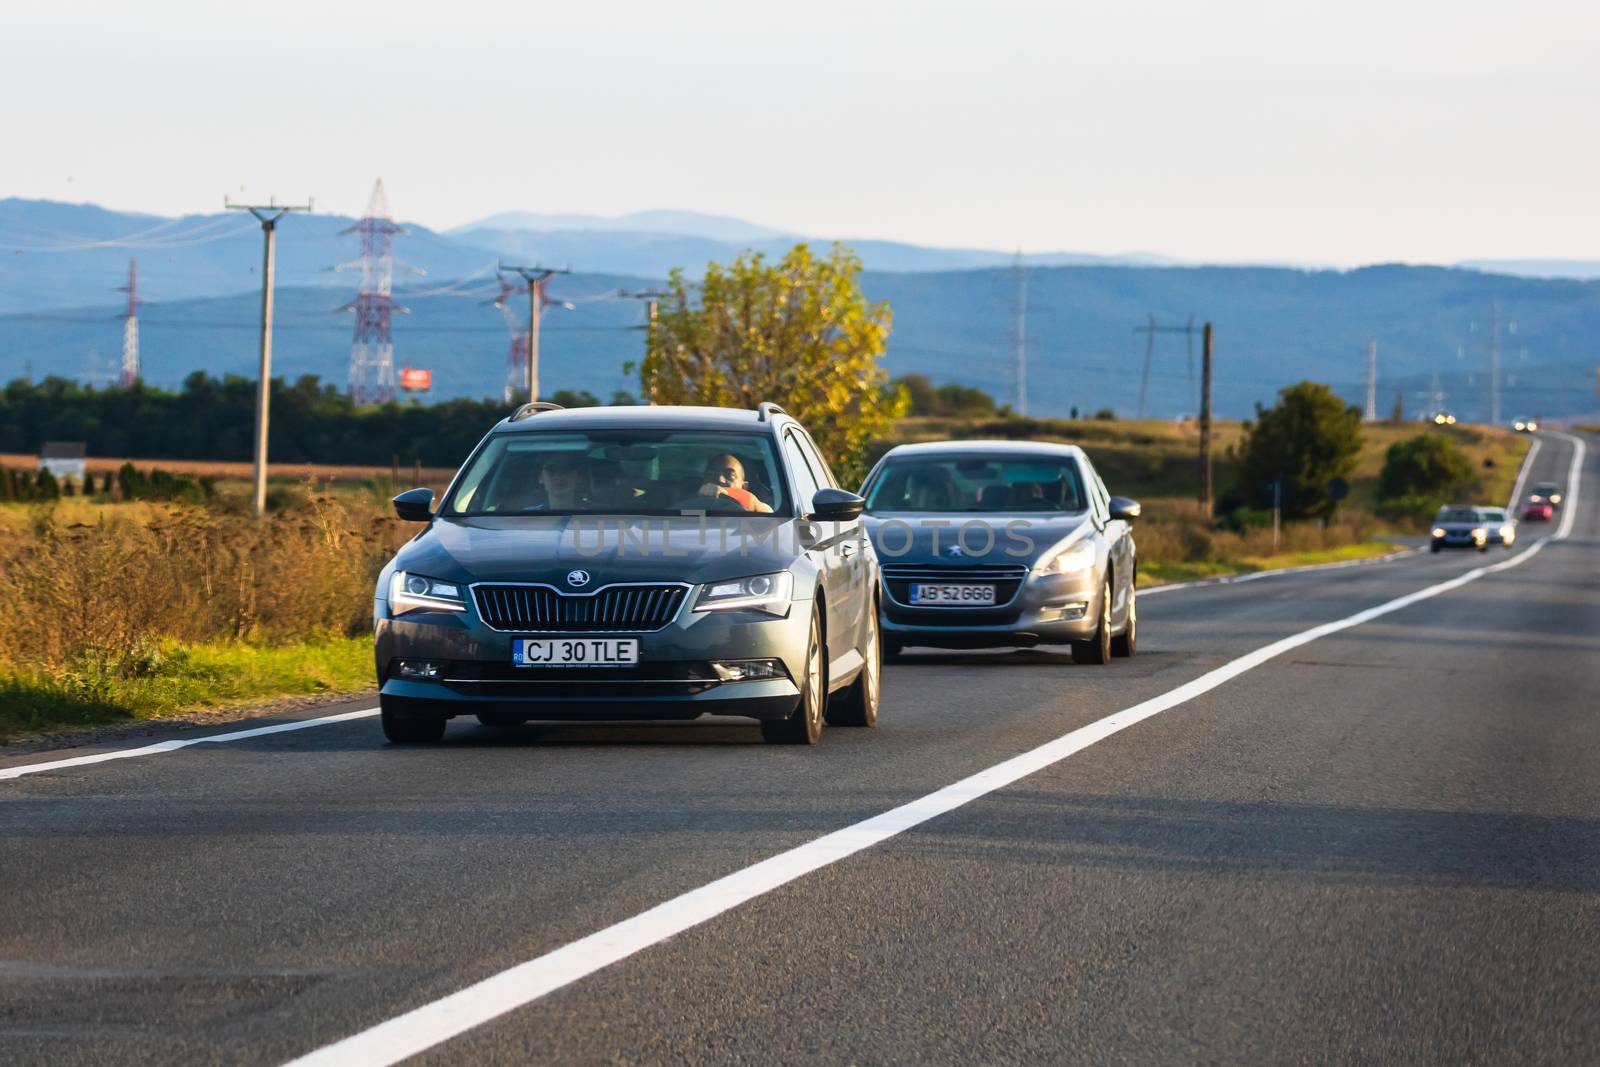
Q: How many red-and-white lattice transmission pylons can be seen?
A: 3